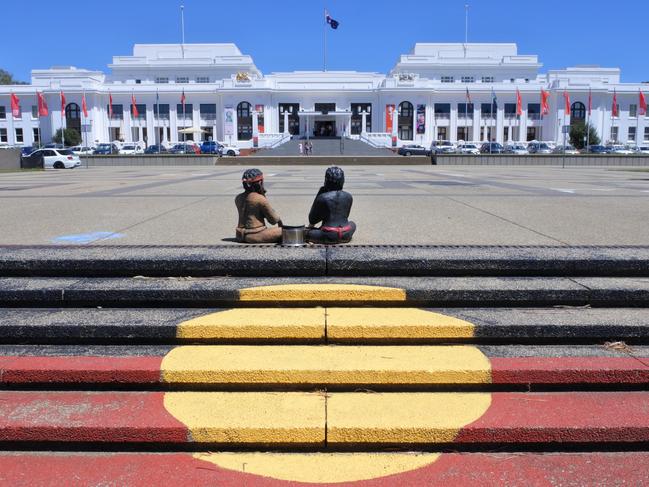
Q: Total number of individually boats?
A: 0